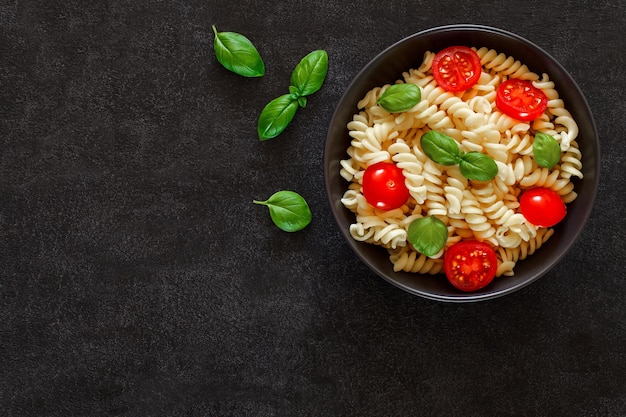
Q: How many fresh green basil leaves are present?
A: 9